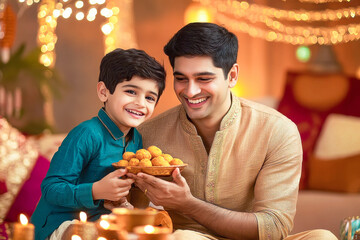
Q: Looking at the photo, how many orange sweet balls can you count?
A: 9